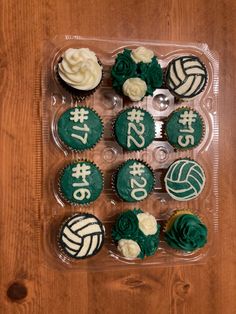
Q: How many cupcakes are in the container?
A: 12